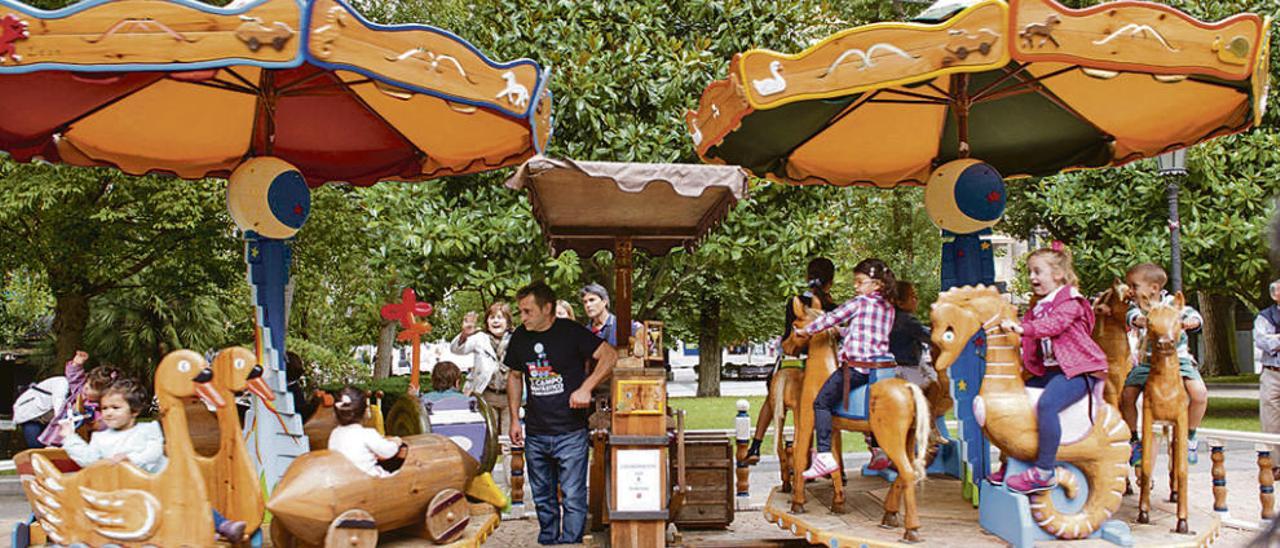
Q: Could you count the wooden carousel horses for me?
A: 4